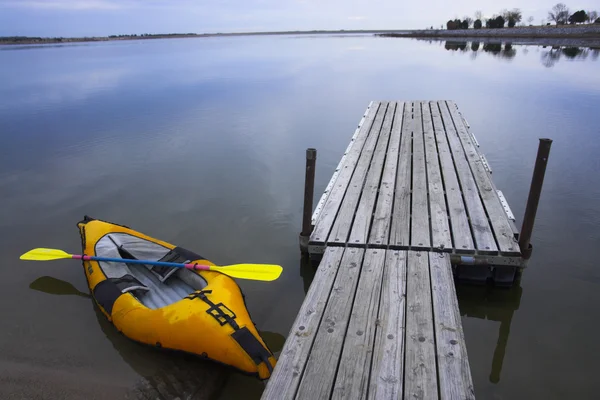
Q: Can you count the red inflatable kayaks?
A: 0